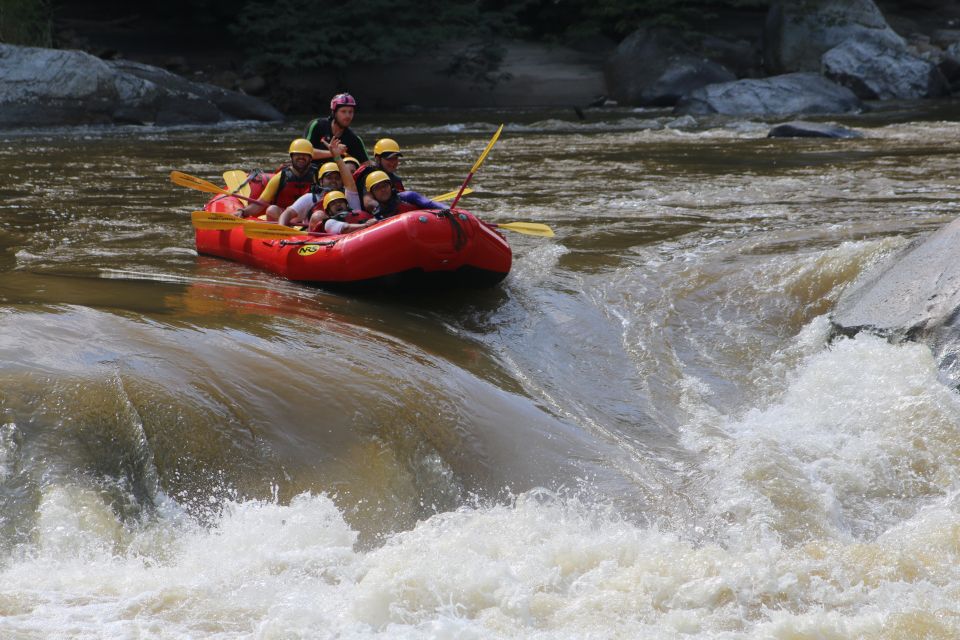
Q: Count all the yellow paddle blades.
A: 7